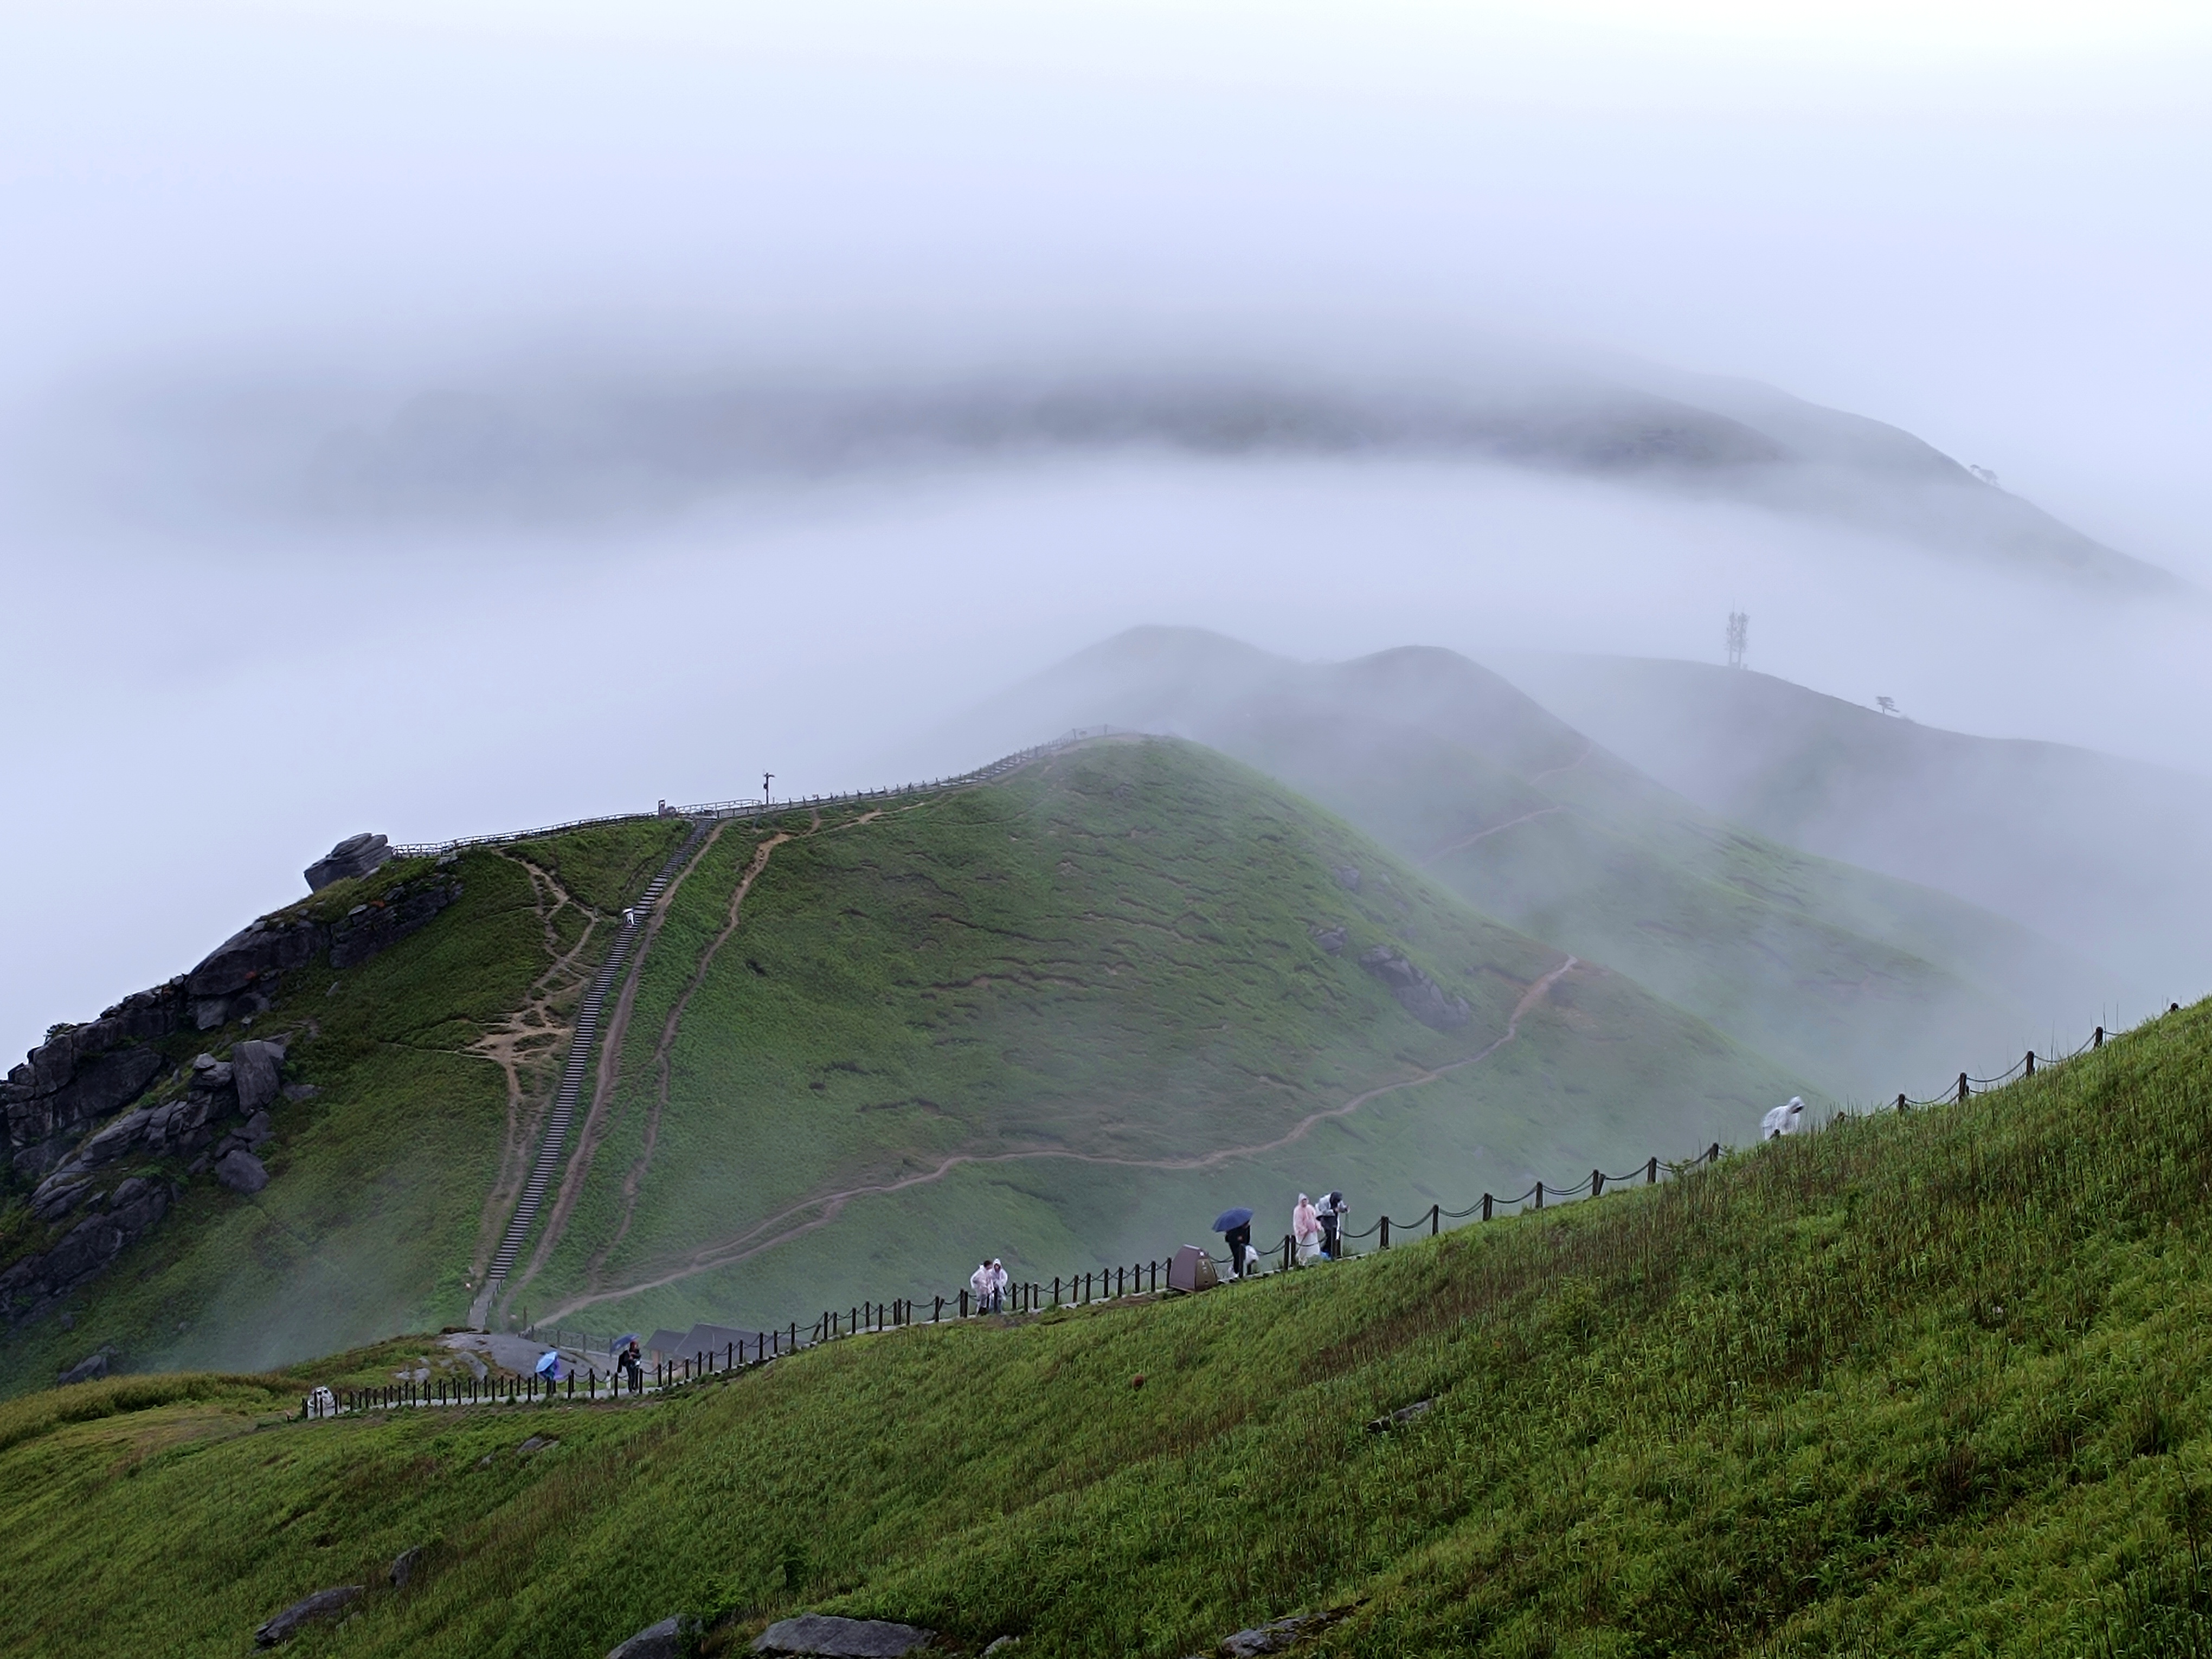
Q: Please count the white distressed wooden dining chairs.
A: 0